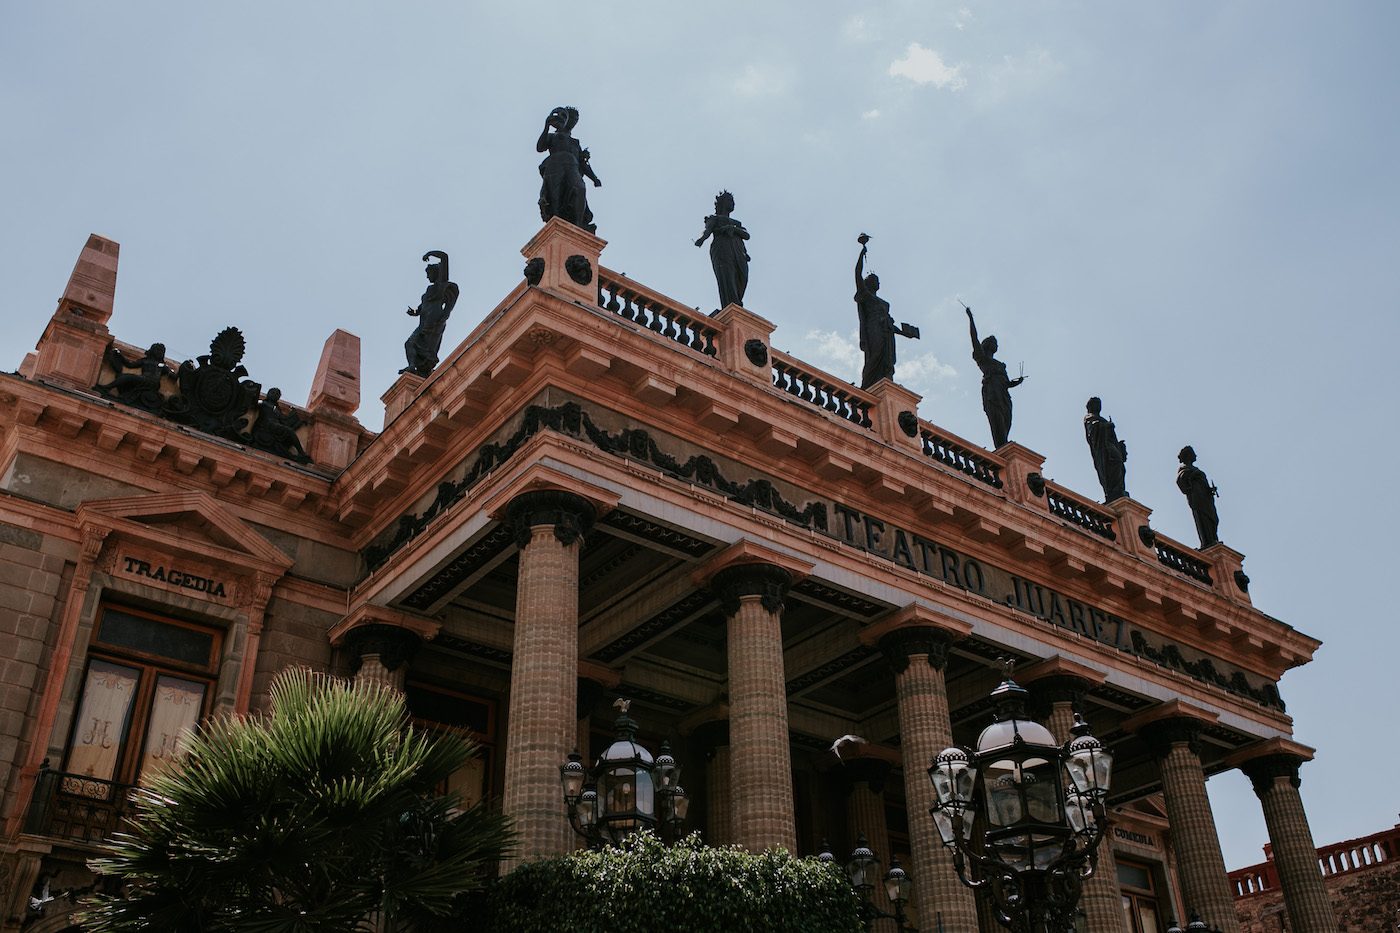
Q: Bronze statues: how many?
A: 7